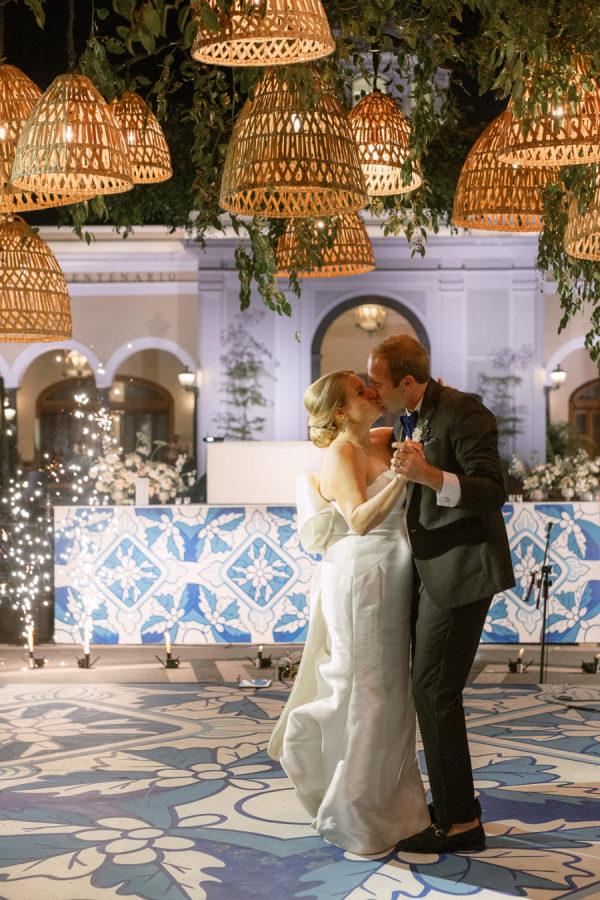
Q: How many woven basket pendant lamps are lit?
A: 11